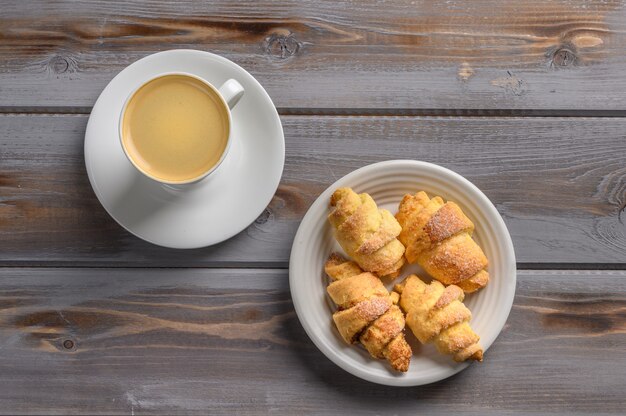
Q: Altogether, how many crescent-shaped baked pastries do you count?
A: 4